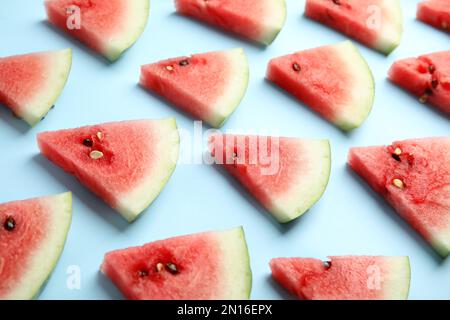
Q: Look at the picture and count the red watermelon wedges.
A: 14